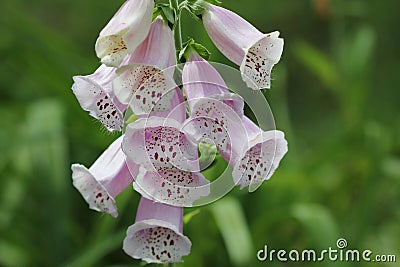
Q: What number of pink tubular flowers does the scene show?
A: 10